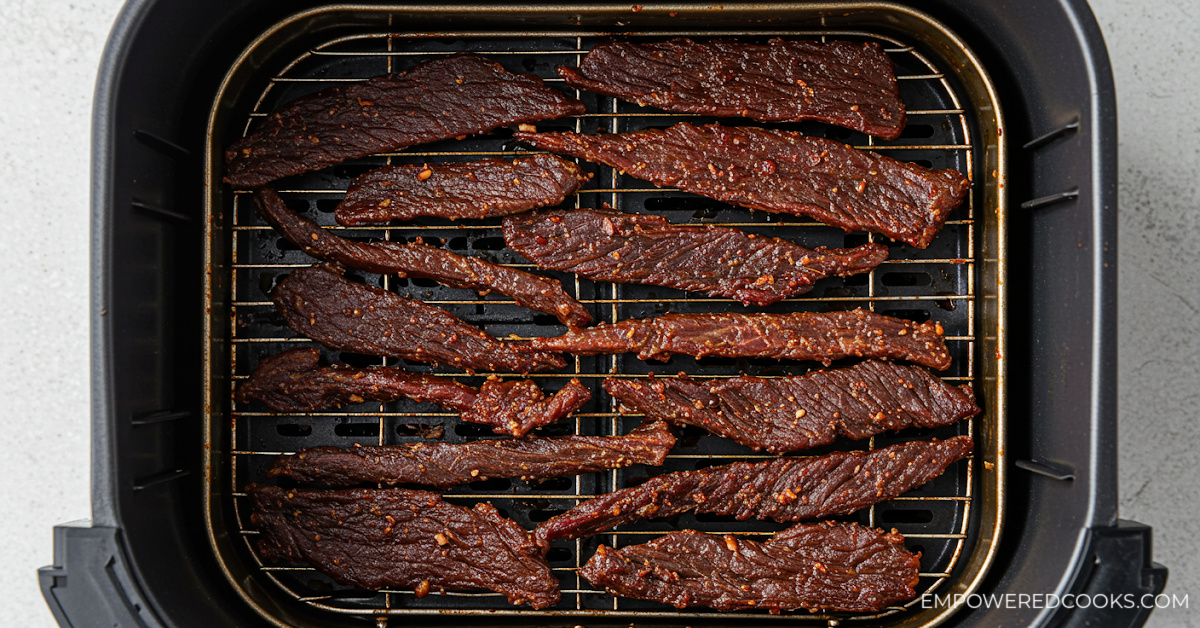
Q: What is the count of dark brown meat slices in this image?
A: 14